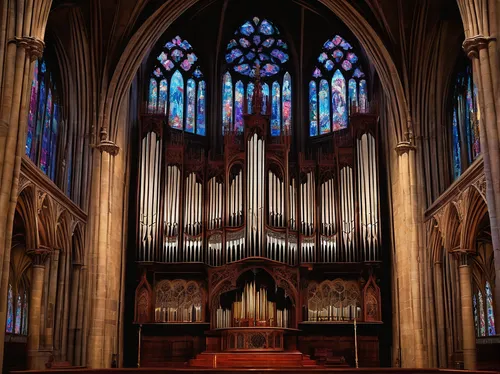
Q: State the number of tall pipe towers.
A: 3